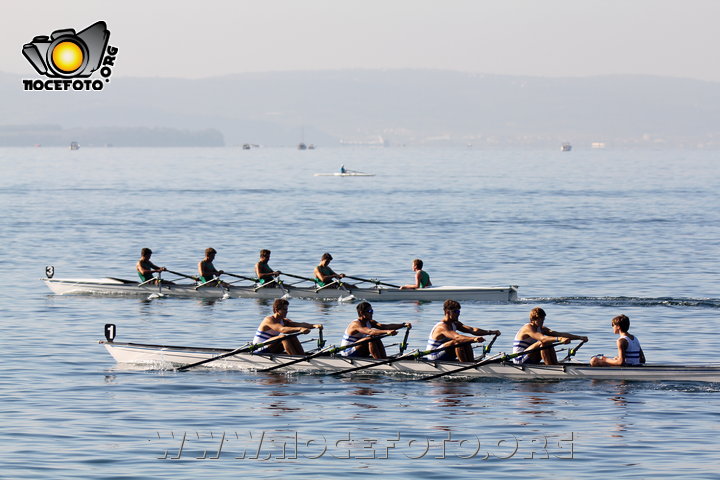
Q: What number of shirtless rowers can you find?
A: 0